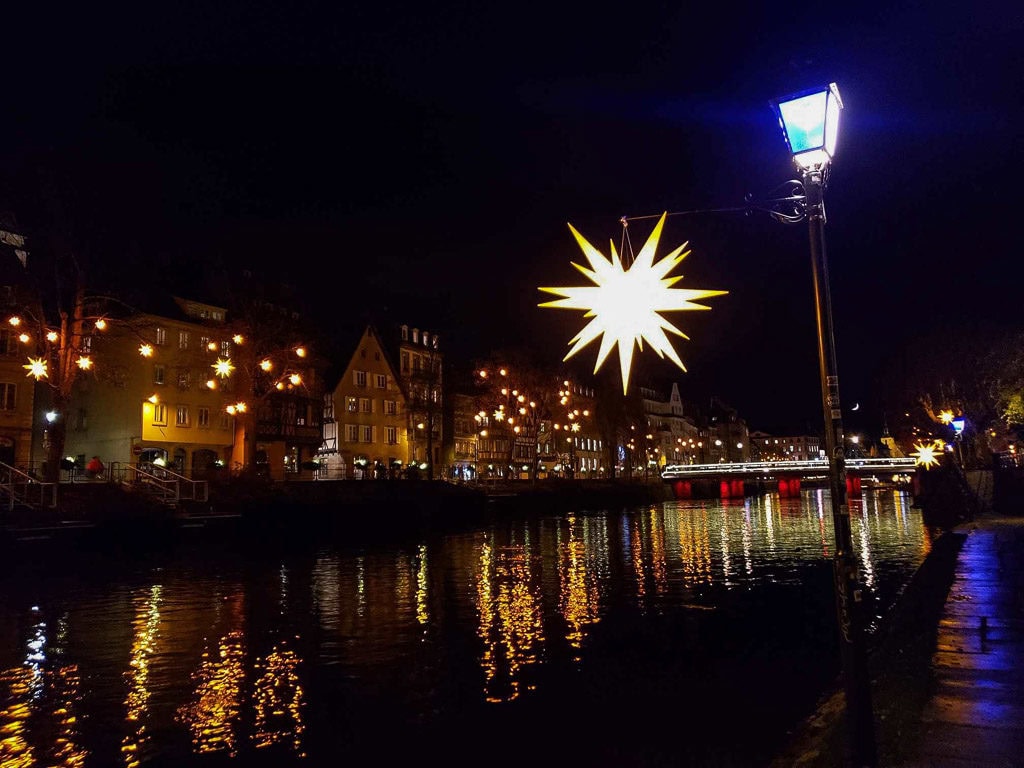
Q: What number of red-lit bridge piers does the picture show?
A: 4